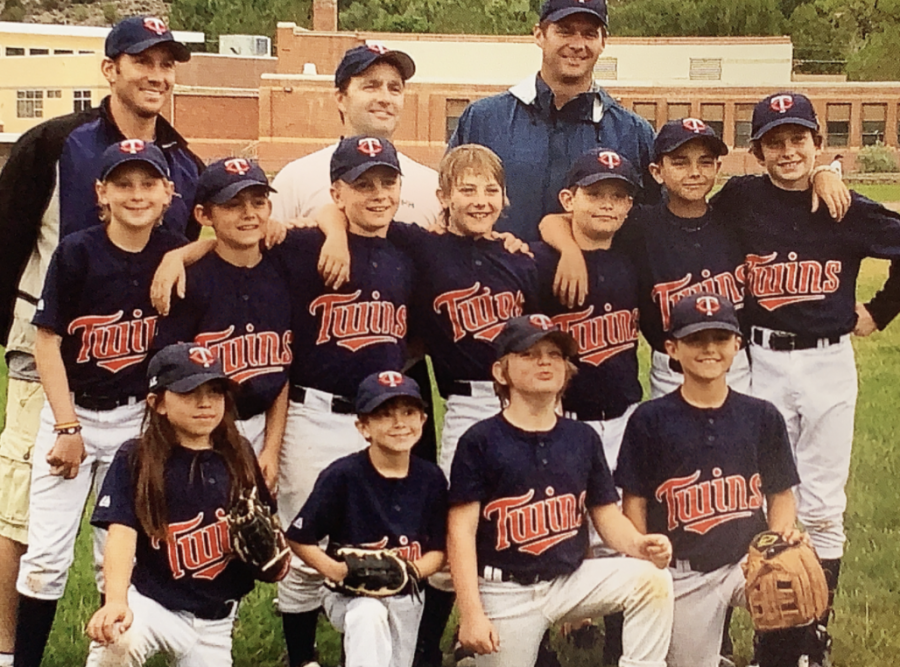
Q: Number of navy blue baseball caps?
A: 13